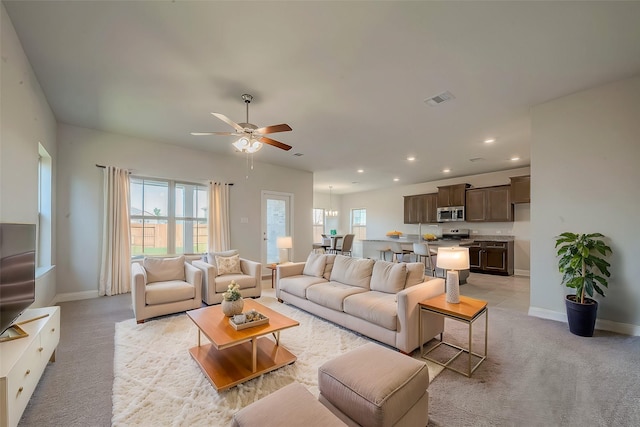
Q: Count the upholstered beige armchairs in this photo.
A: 2